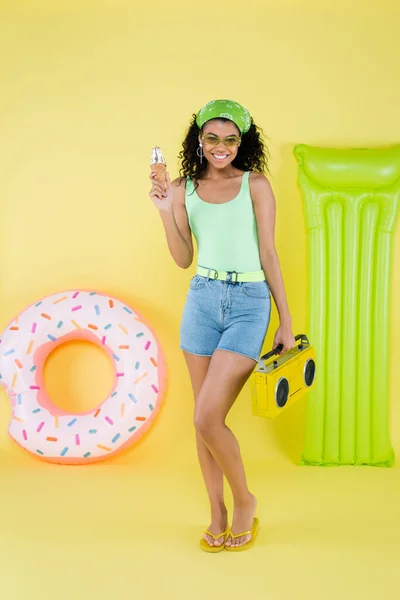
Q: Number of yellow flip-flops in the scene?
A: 2